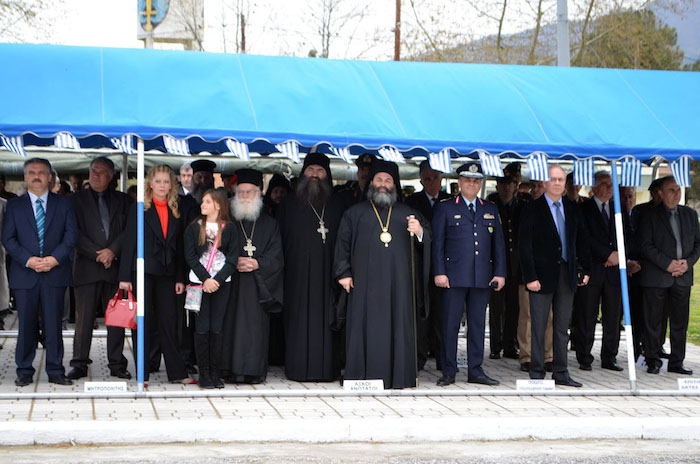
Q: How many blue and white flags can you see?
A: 14